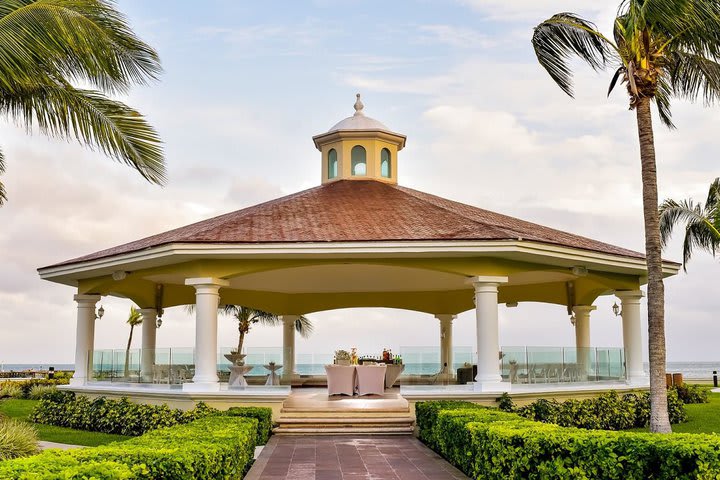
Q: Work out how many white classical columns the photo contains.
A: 8